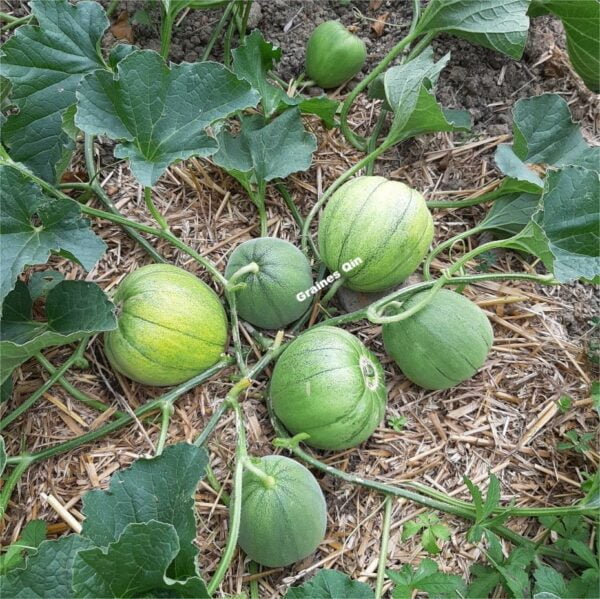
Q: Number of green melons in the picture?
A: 7